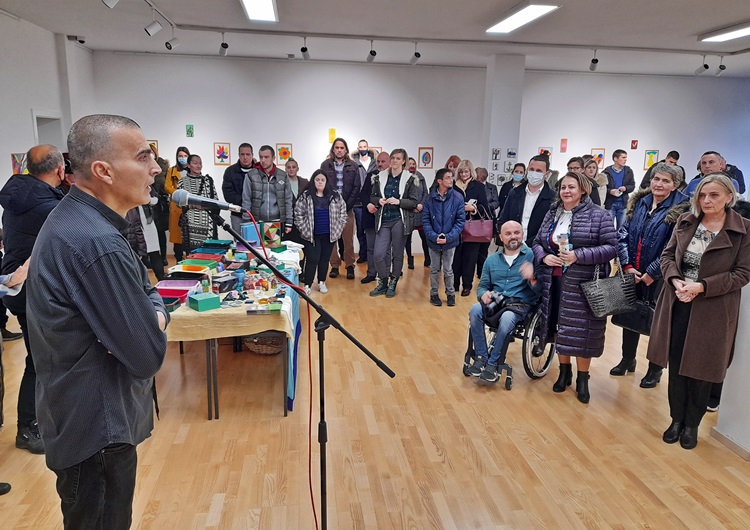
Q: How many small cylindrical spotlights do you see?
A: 10